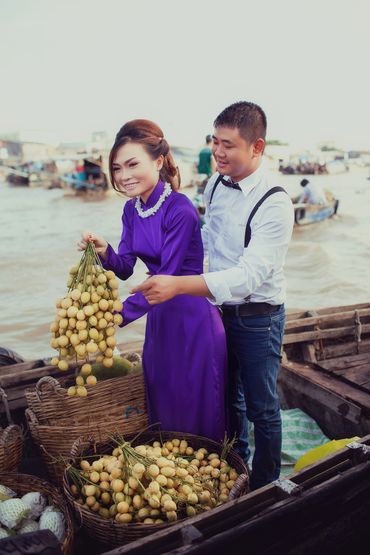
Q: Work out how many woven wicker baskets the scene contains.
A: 5